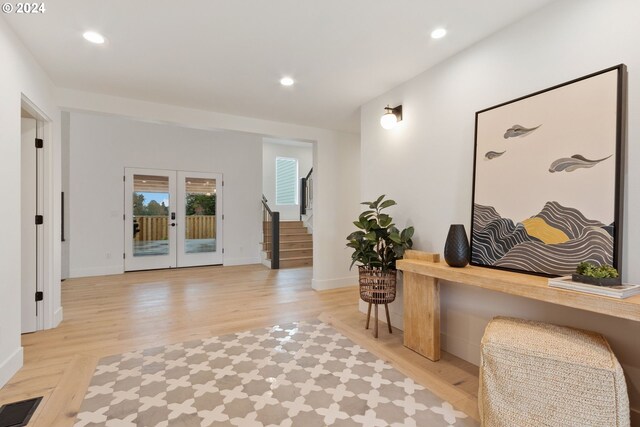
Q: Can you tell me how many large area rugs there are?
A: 1